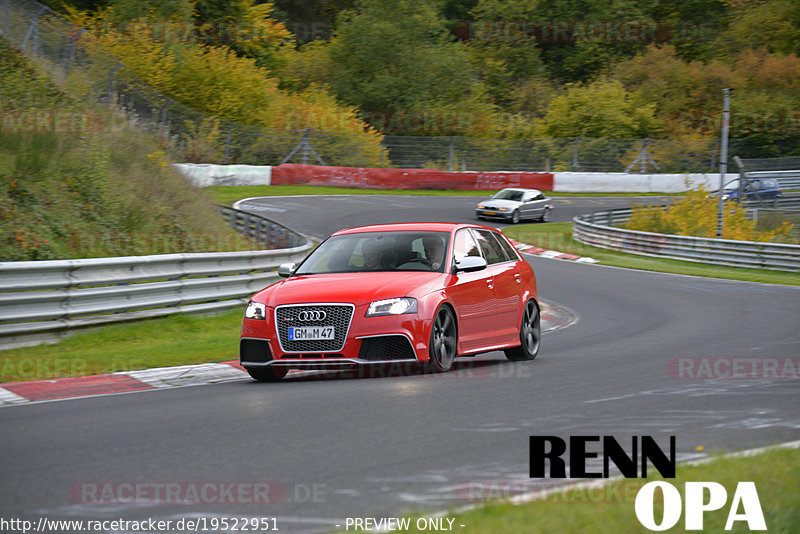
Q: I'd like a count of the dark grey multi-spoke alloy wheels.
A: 2